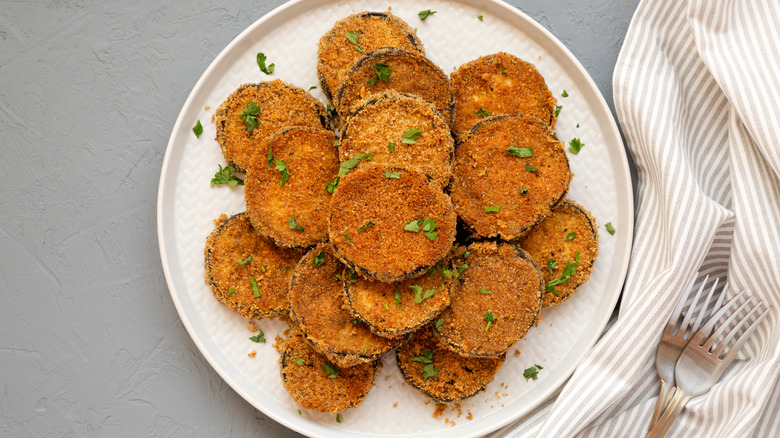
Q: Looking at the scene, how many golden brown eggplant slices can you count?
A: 15